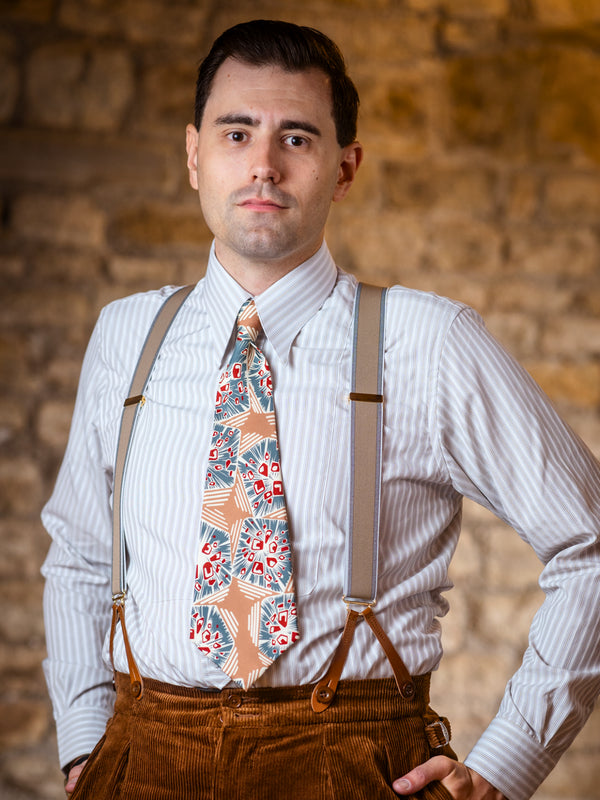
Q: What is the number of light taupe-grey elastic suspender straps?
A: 2